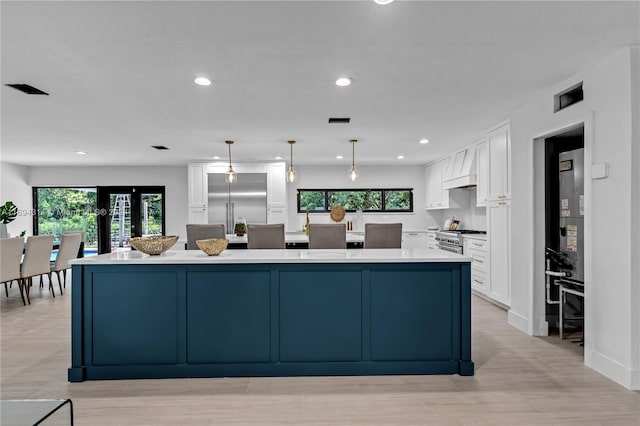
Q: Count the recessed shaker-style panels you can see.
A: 4